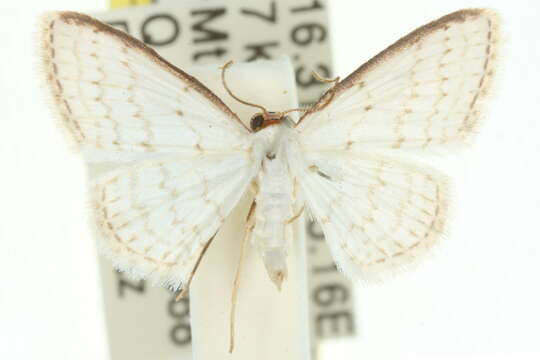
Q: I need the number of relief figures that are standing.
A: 0